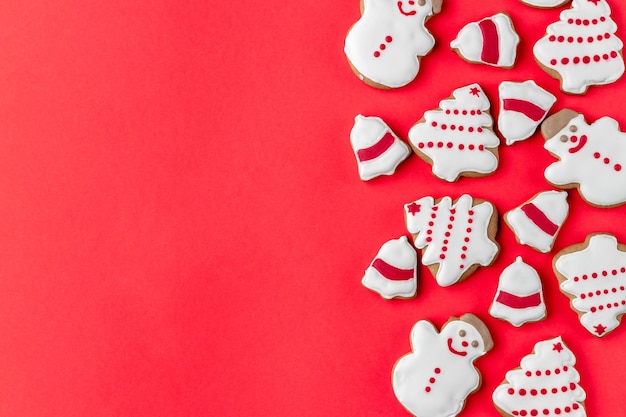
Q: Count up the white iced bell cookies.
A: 6